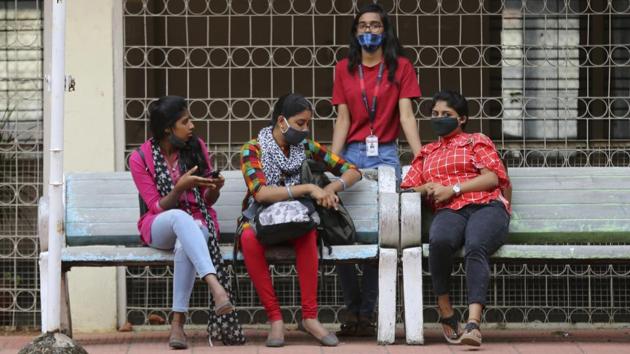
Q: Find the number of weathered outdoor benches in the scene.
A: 2